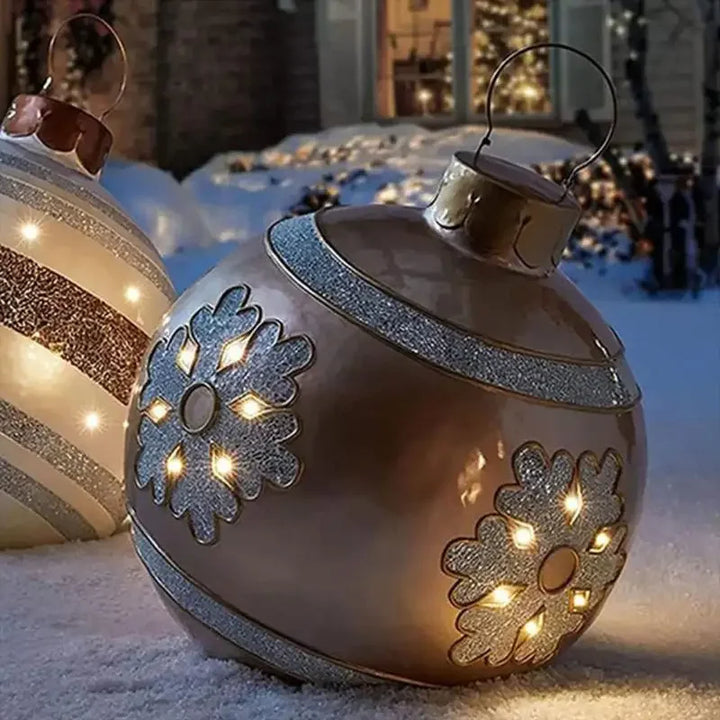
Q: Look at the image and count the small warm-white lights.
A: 15